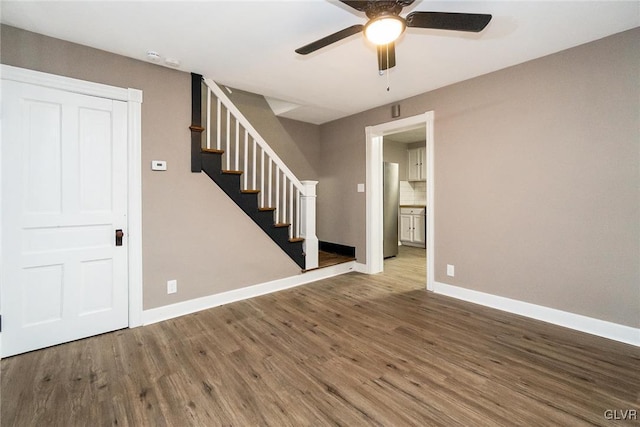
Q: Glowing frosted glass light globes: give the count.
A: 1